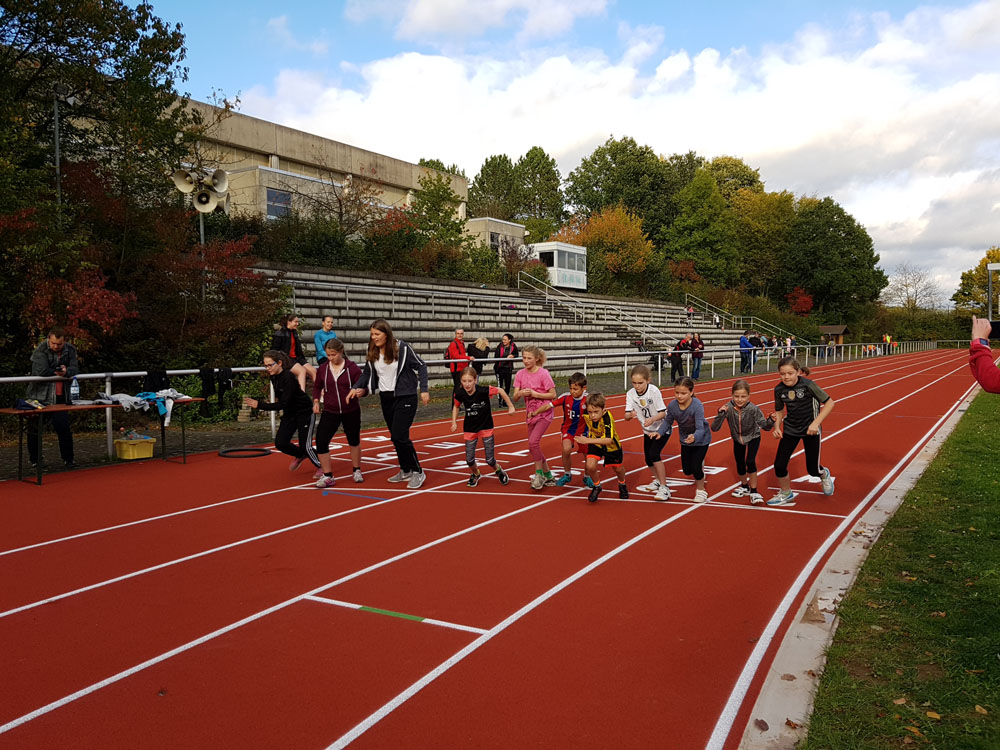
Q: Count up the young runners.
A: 11